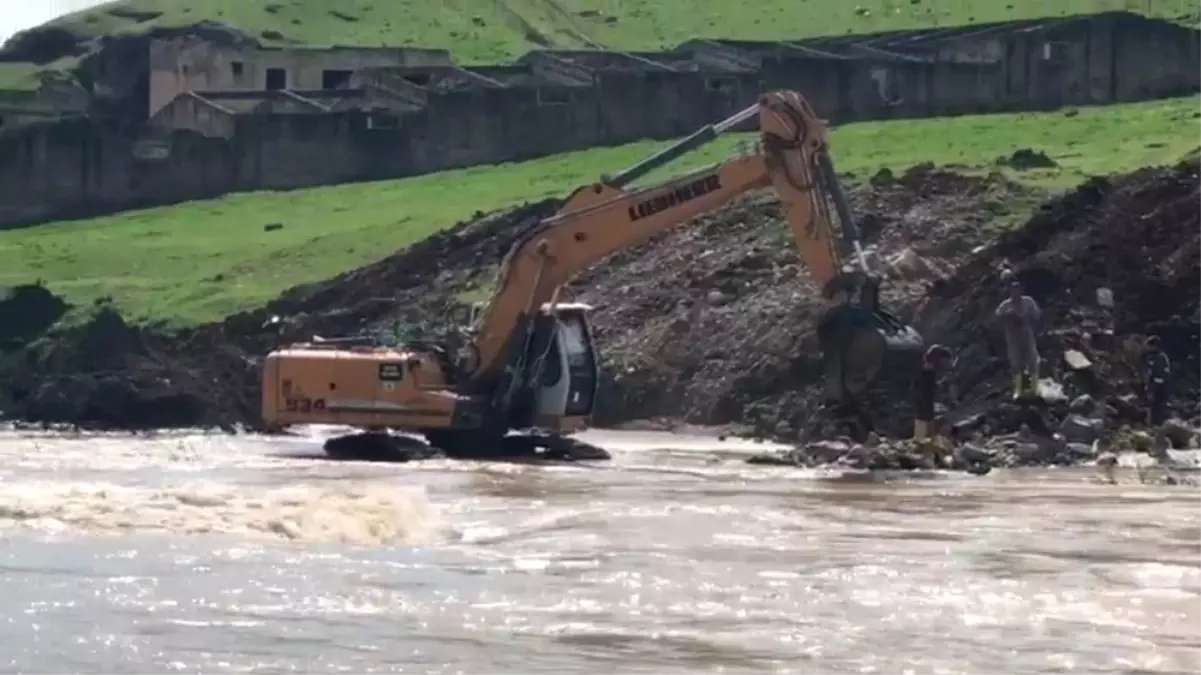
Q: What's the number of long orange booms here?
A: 1